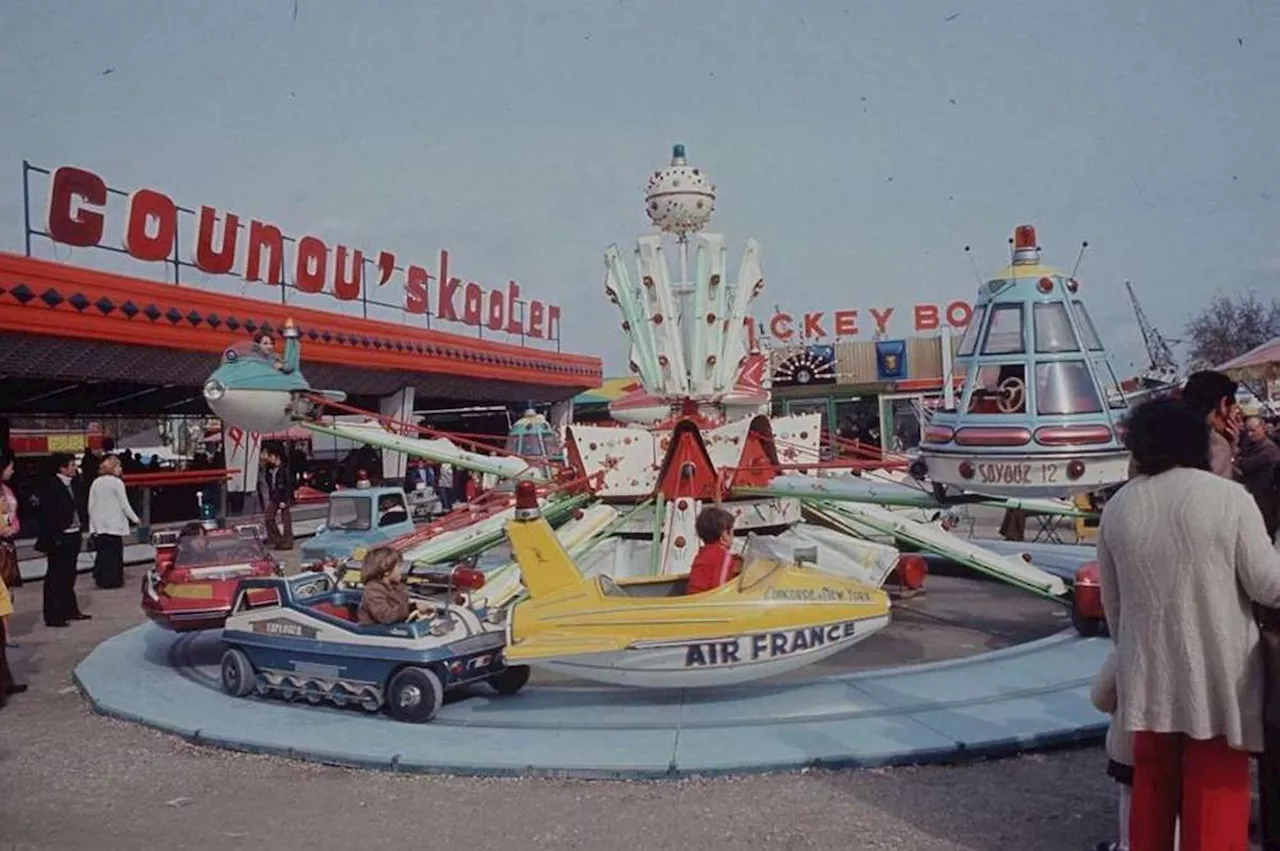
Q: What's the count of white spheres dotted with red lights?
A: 1